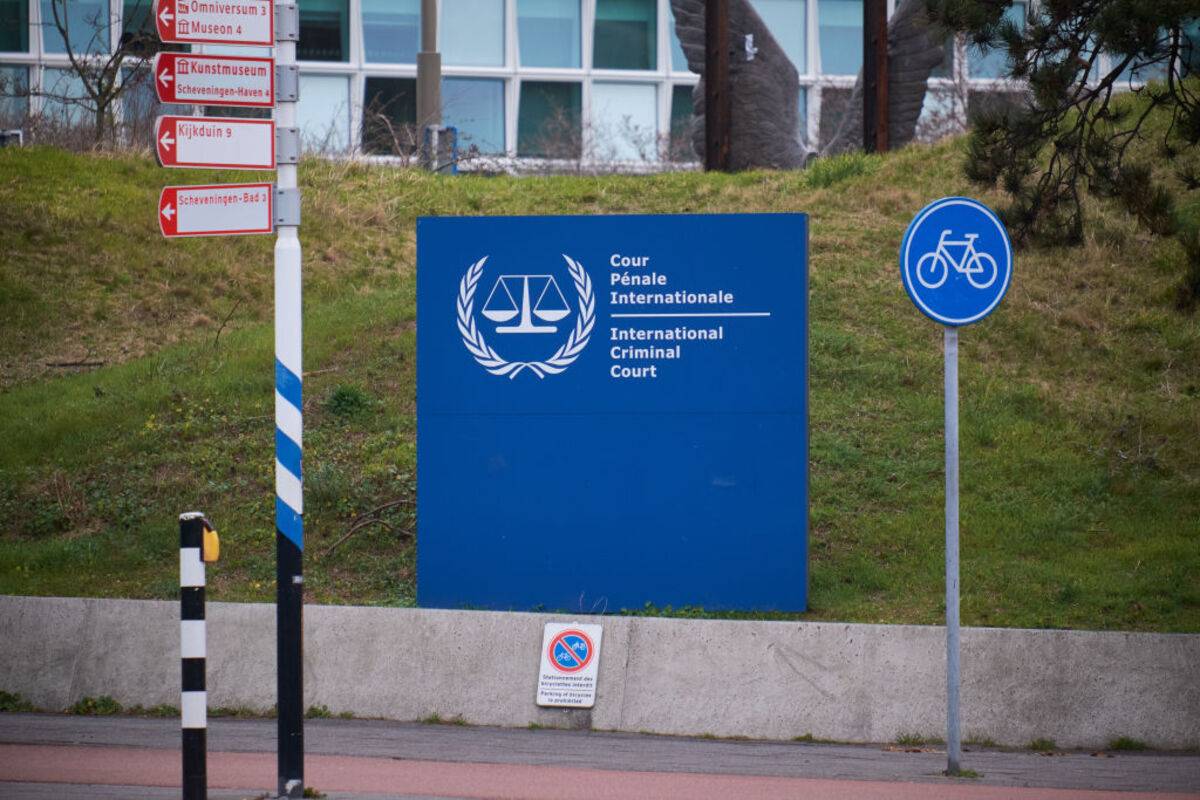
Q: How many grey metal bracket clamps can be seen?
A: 4